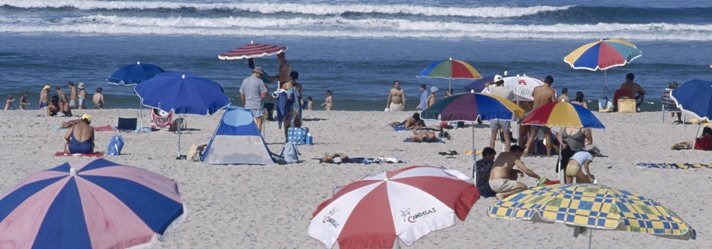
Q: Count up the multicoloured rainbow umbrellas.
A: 4